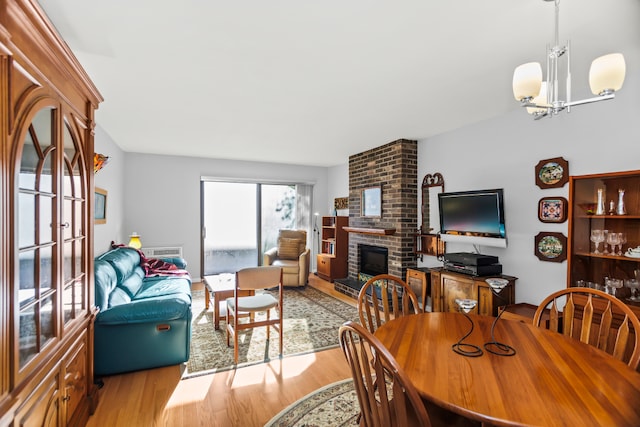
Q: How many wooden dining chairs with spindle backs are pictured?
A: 3